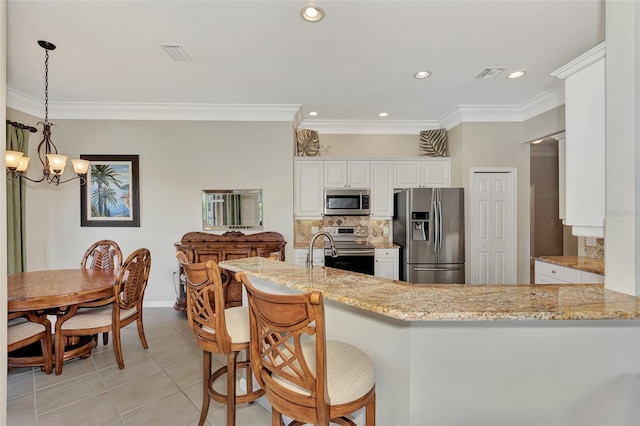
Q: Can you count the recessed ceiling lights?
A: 5